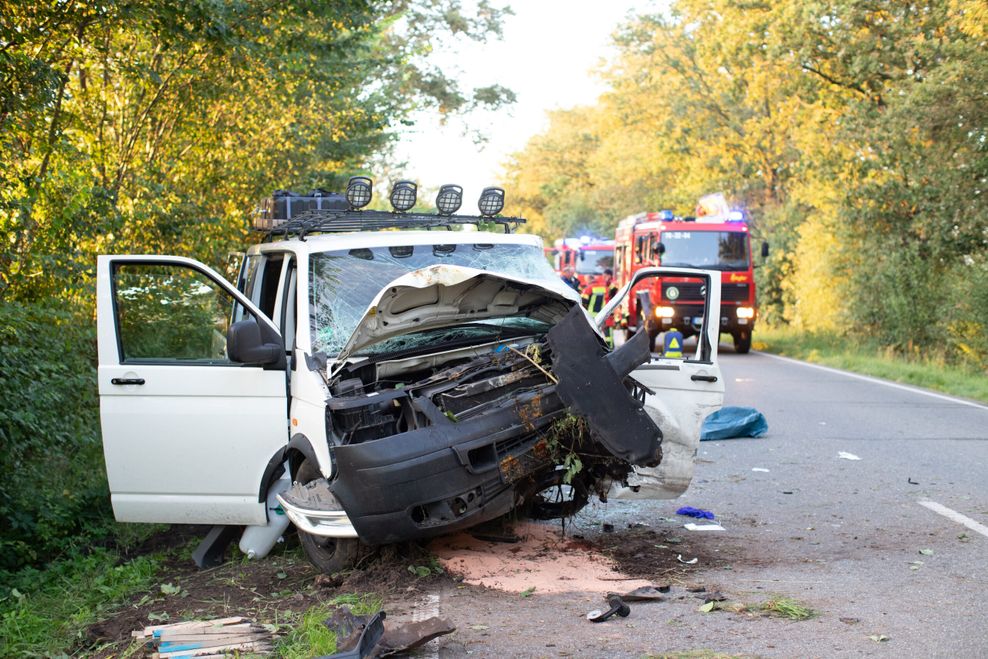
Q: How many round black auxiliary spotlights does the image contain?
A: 4